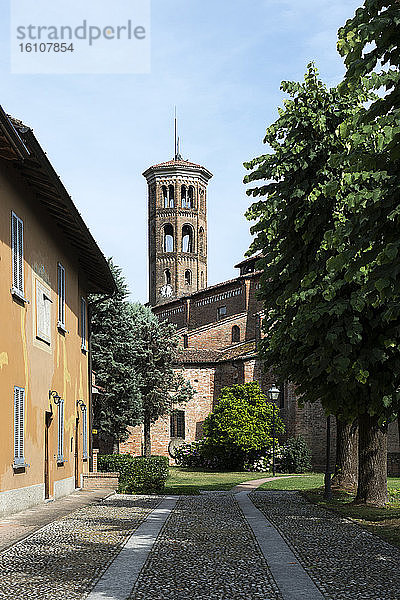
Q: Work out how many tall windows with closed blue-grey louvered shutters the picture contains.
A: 6